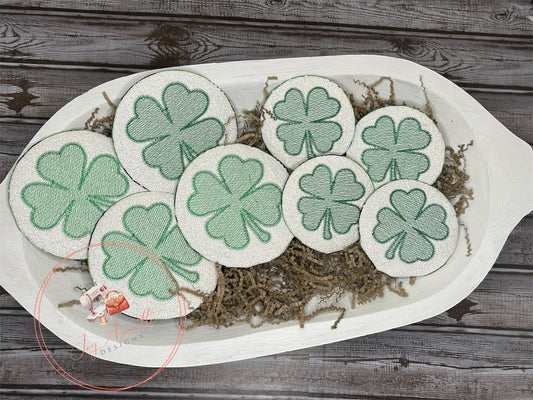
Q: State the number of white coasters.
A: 8